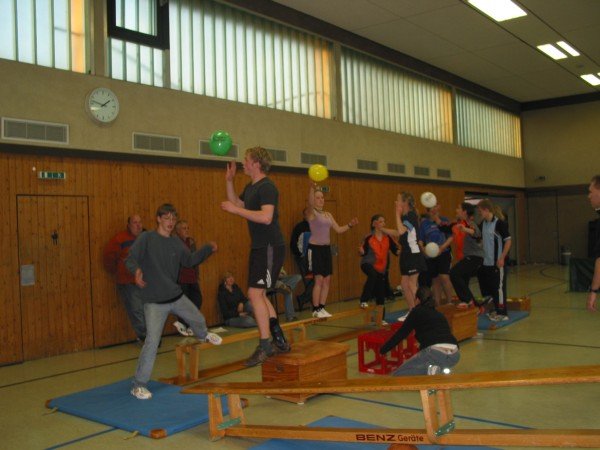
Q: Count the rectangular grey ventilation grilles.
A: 9